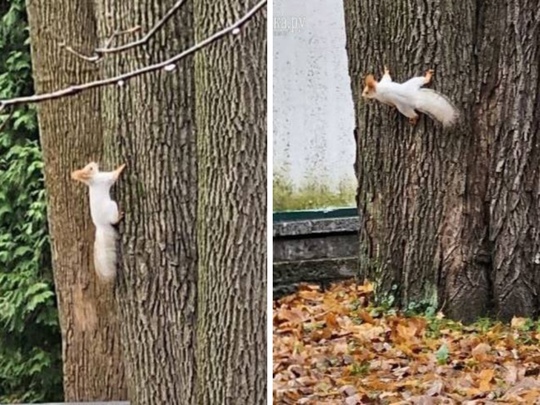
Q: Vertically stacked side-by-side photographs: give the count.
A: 2